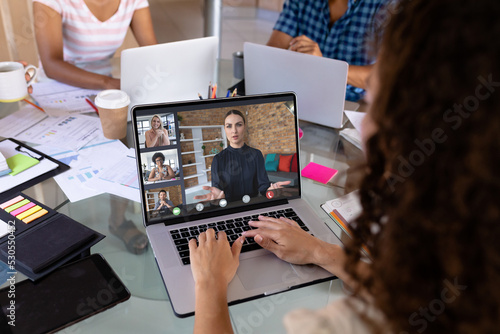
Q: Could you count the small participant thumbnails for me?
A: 3